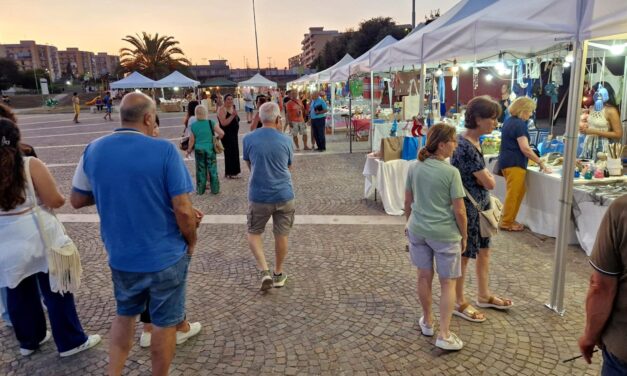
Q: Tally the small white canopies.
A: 3